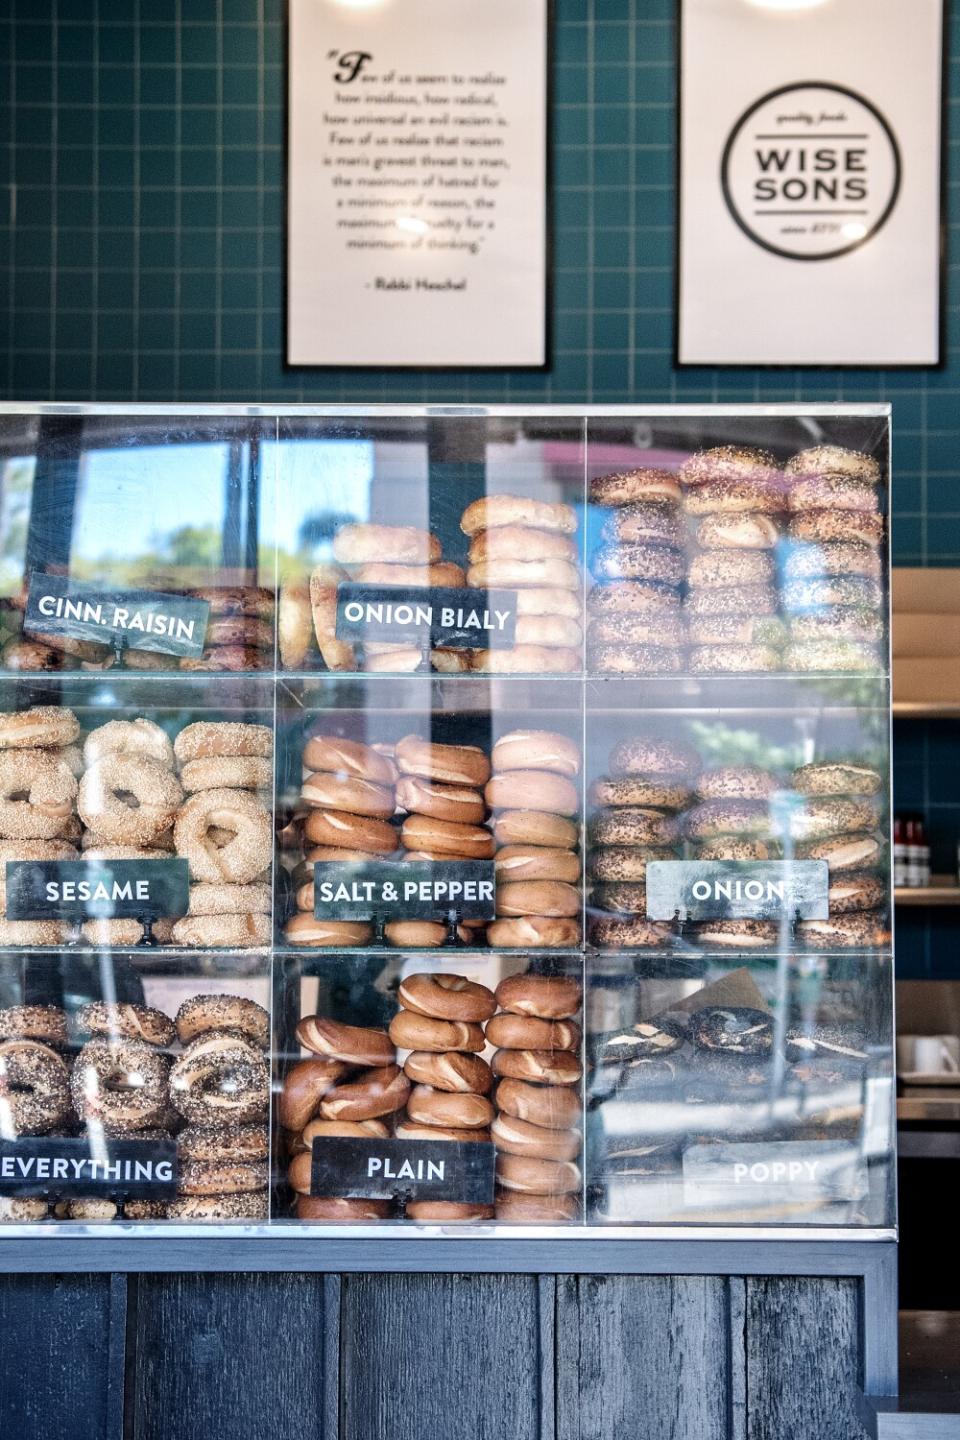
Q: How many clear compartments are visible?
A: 9